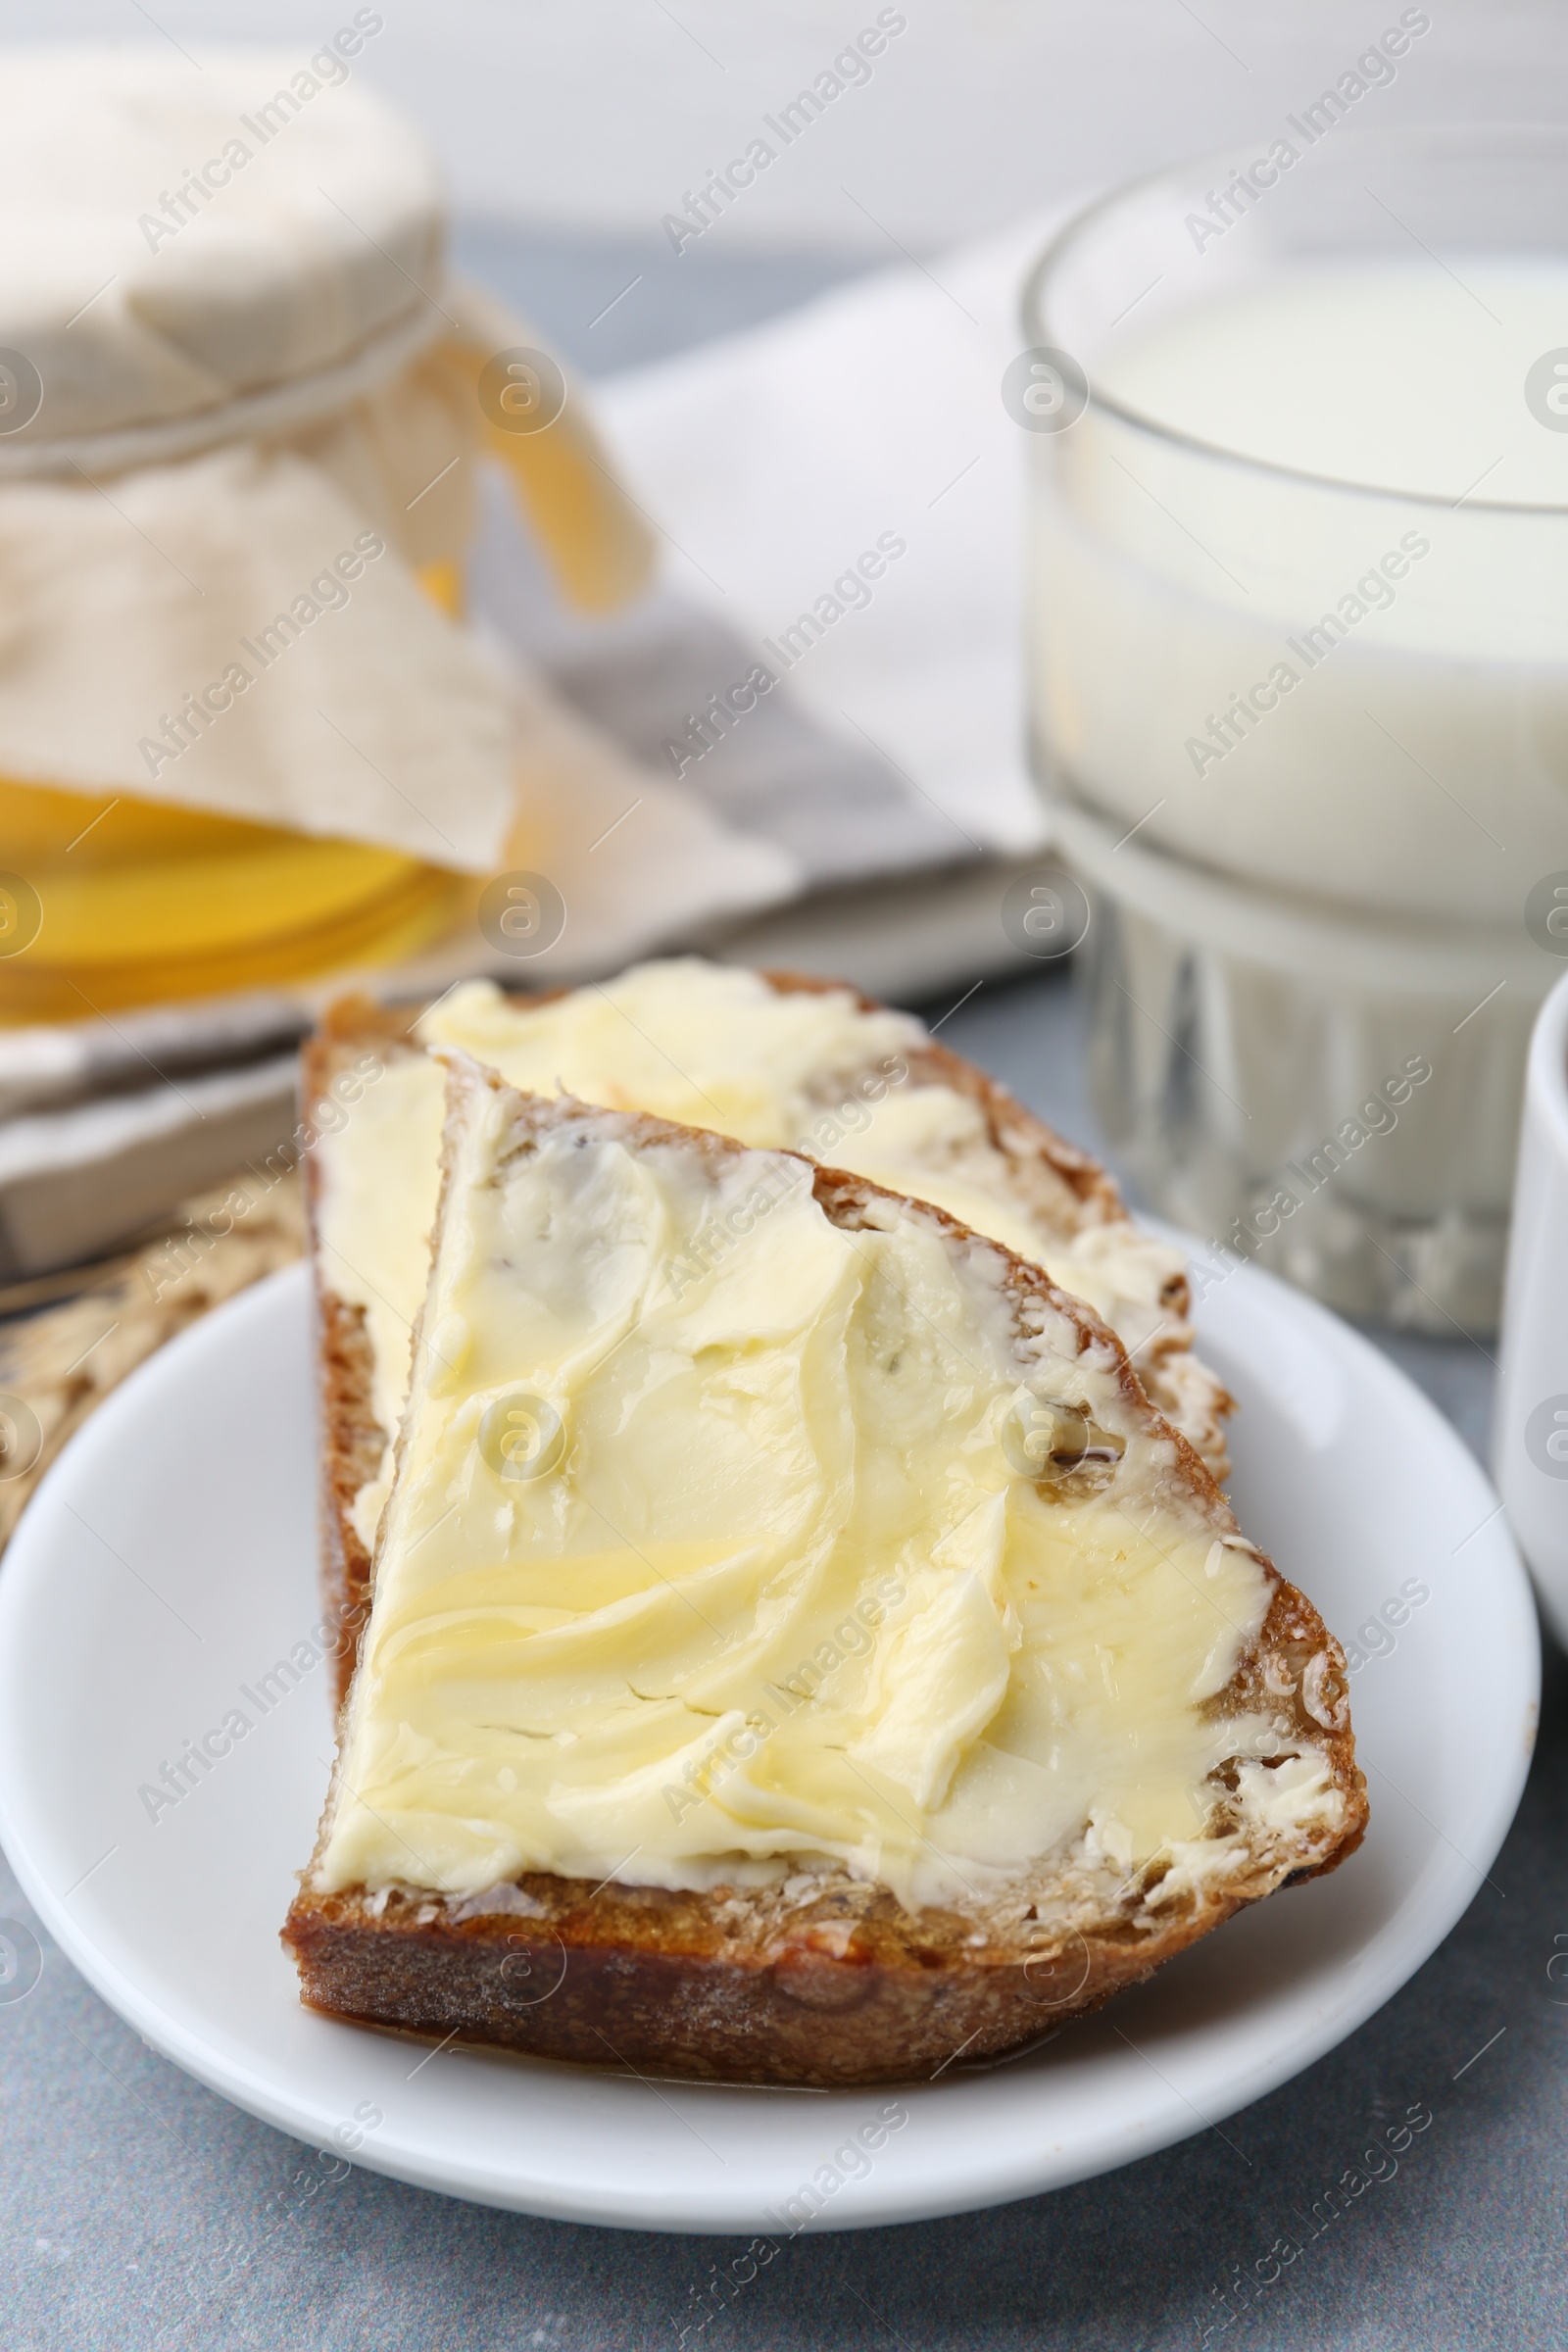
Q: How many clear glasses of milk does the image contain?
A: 1